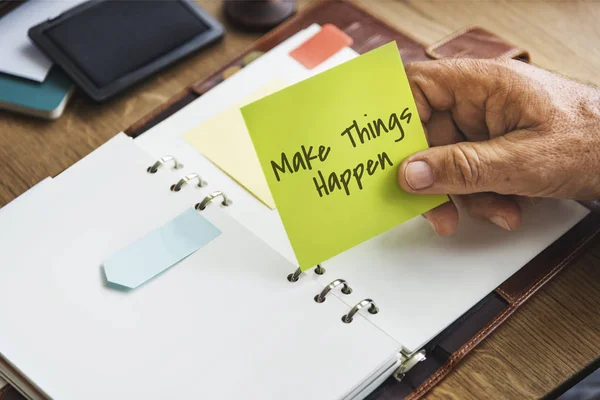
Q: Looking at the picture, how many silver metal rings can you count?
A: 6